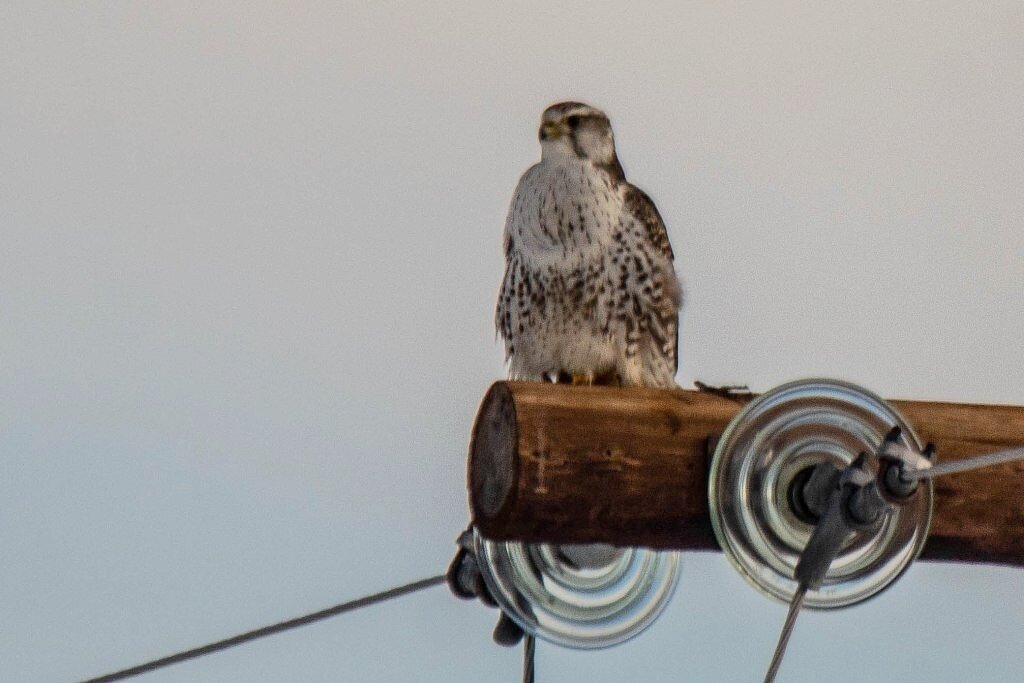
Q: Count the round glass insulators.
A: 2